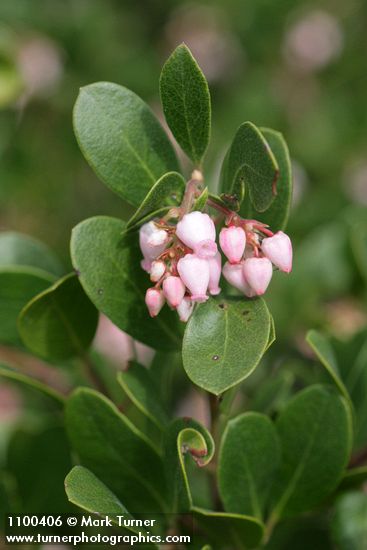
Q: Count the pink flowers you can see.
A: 12